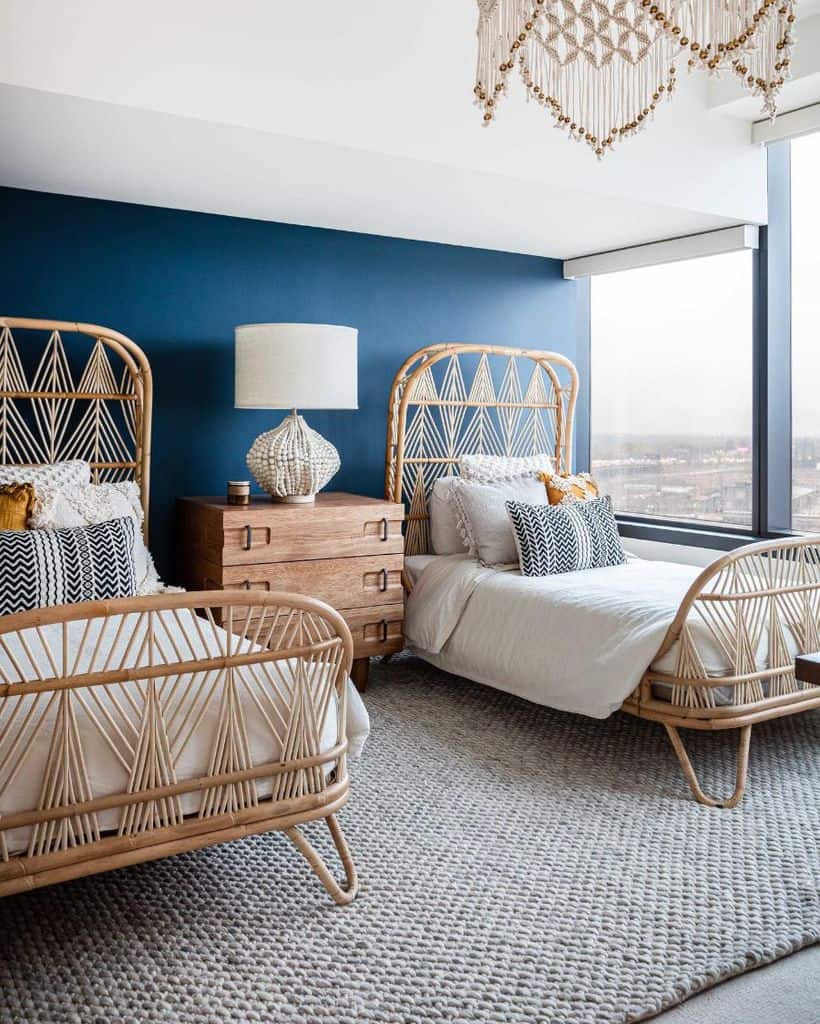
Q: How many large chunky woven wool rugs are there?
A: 1